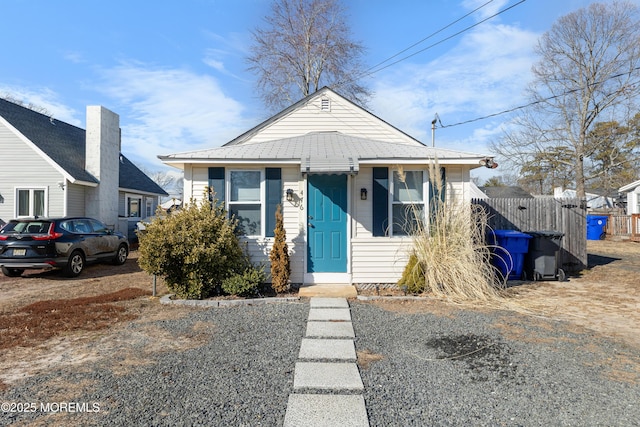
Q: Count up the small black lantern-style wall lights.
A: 2